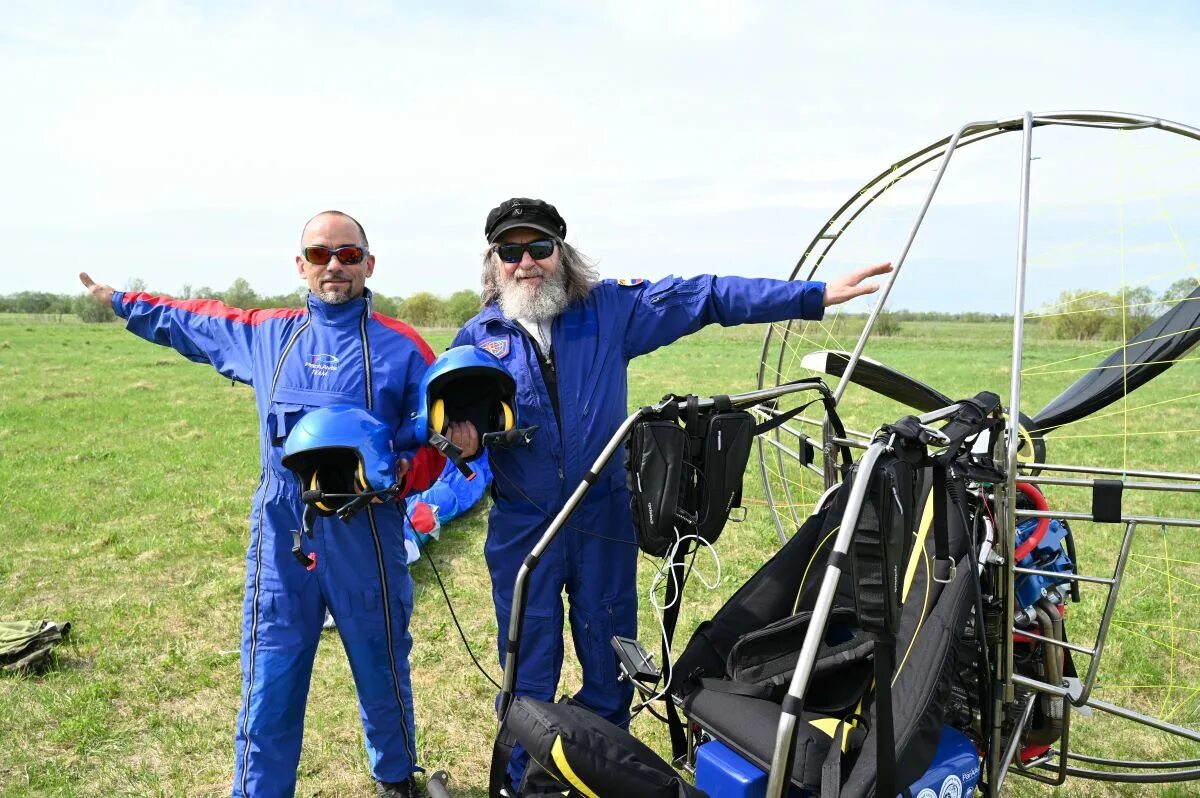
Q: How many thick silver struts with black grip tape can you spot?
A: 2